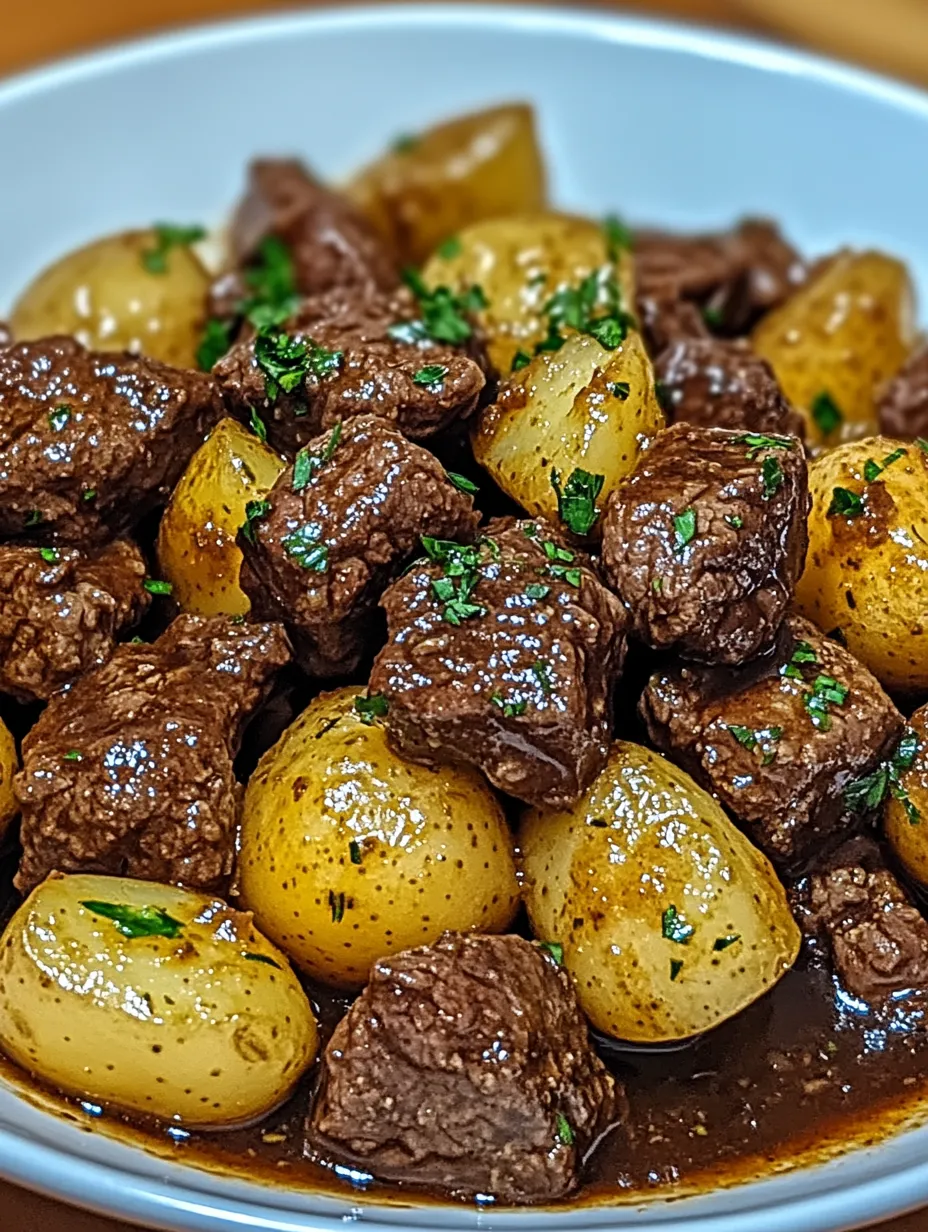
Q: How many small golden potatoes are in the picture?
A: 12